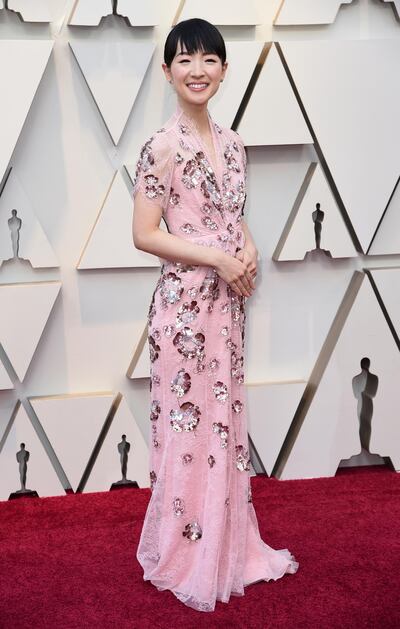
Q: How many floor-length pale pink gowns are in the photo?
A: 1